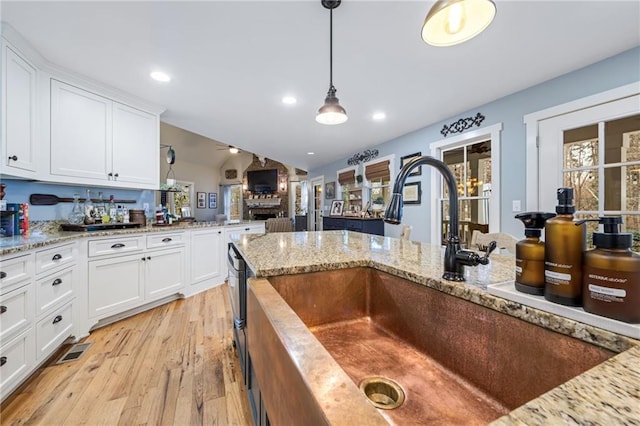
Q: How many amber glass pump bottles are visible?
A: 3